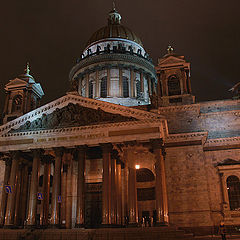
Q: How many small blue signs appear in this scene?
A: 3